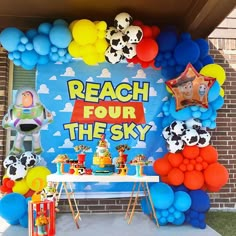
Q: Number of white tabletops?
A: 1